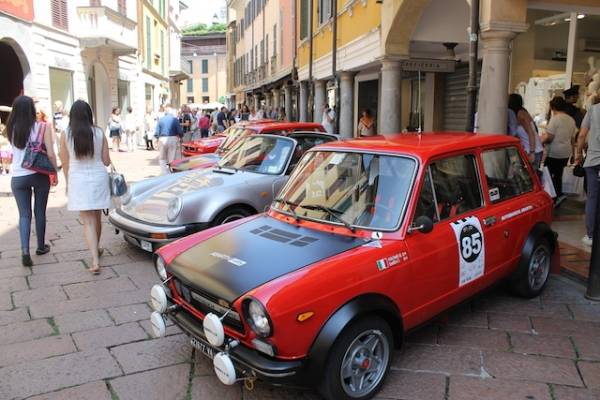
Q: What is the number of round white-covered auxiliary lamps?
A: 4